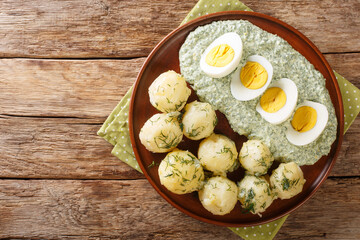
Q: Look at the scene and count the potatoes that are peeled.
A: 9